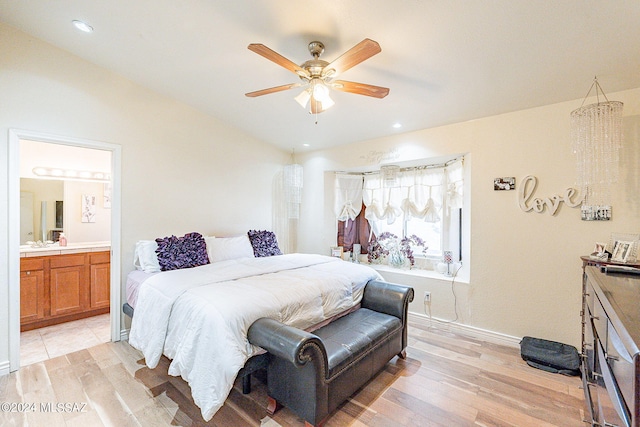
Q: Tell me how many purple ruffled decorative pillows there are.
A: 2